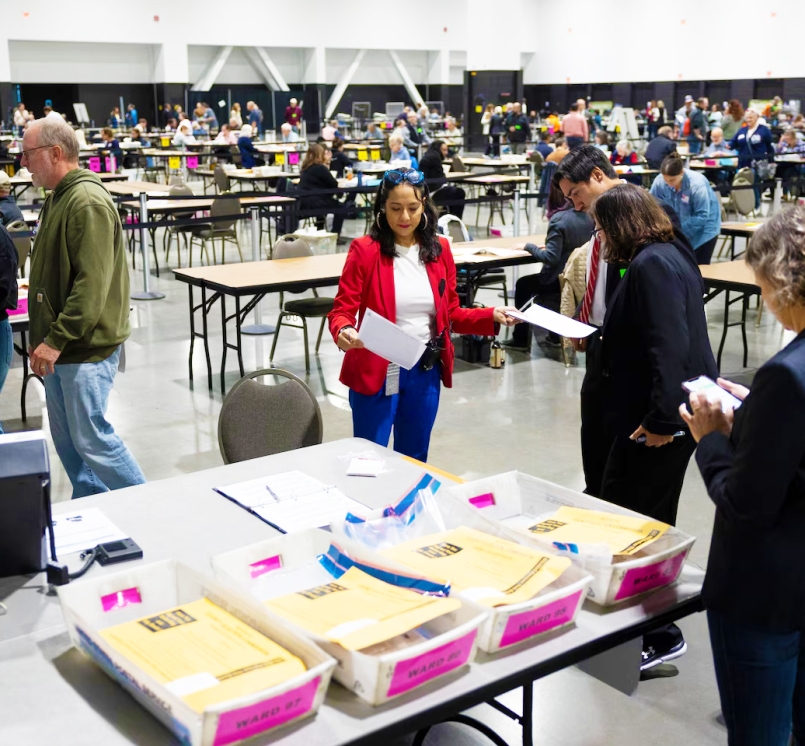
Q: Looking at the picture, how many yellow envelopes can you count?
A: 4